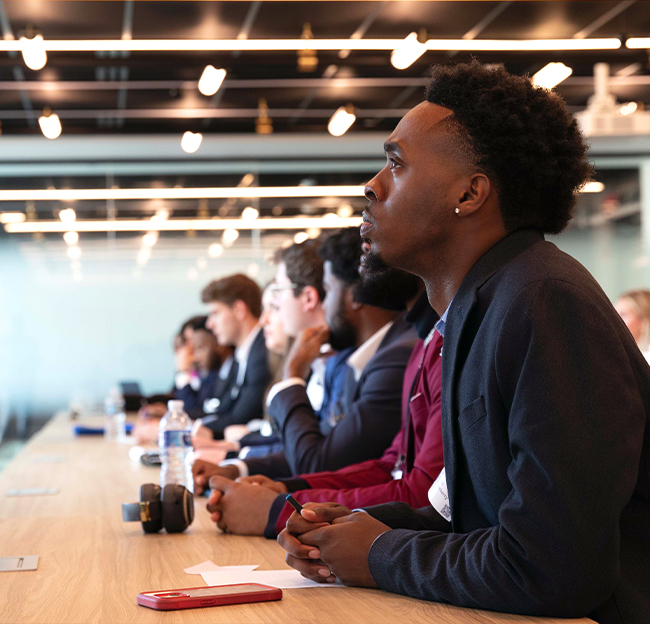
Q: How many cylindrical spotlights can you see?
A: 7